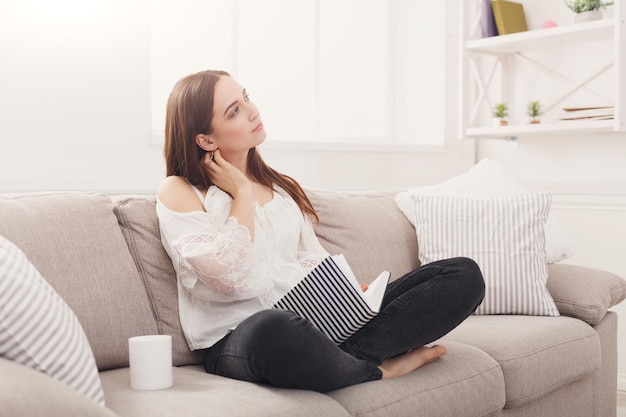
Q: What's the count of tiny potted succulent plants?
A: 2